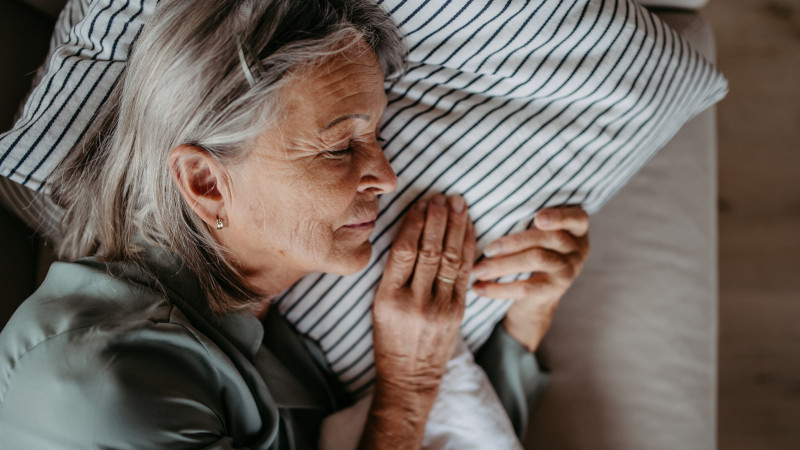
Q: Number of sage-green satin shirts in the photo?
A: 1